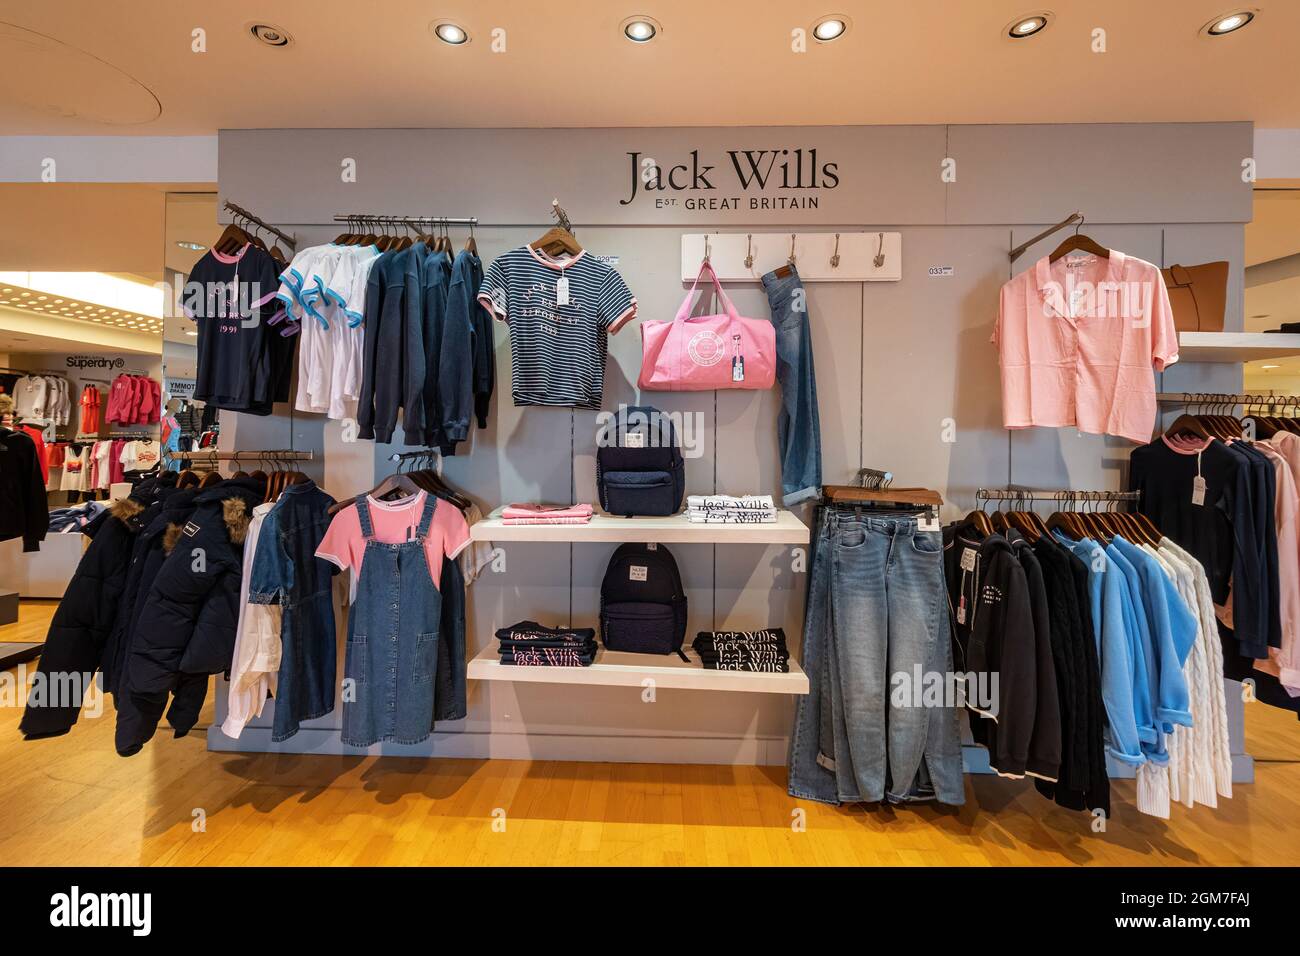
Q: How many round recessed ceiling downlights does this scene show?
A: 6